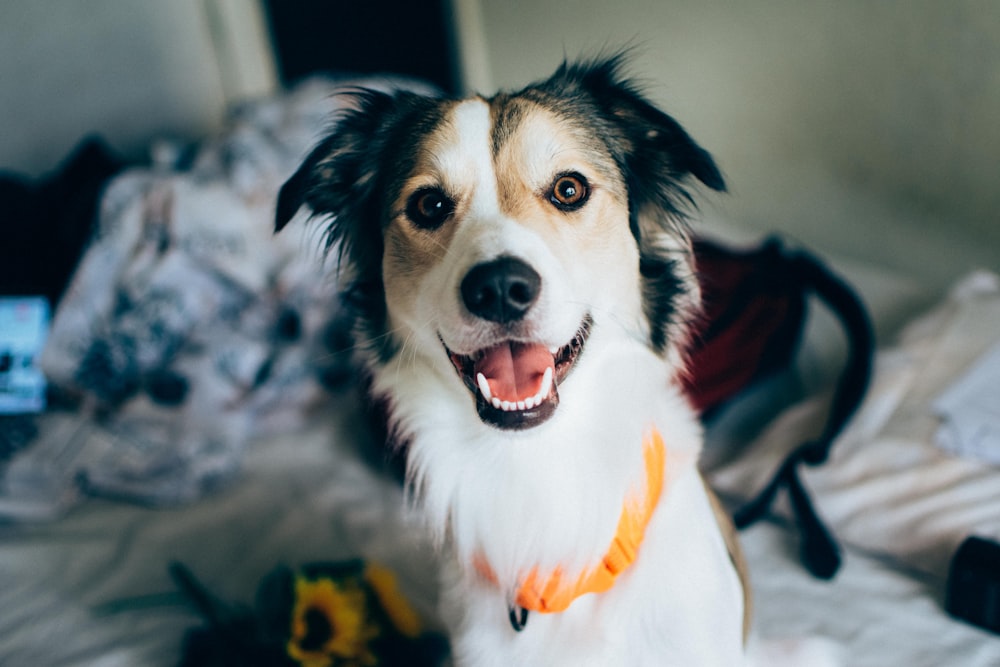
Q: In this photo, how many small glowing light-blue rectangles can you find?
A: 1